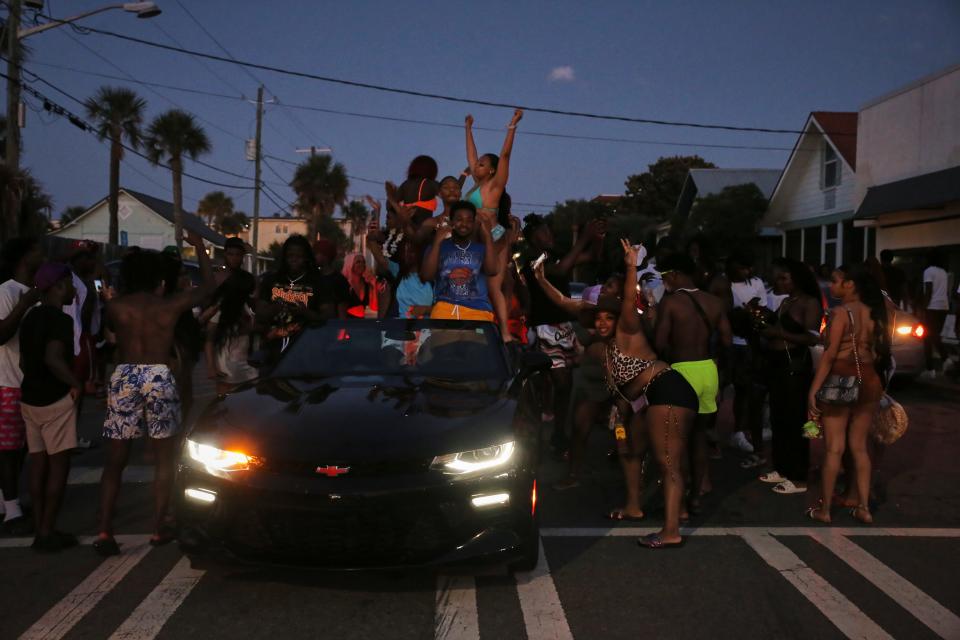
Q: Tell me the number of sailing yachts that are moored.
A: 0